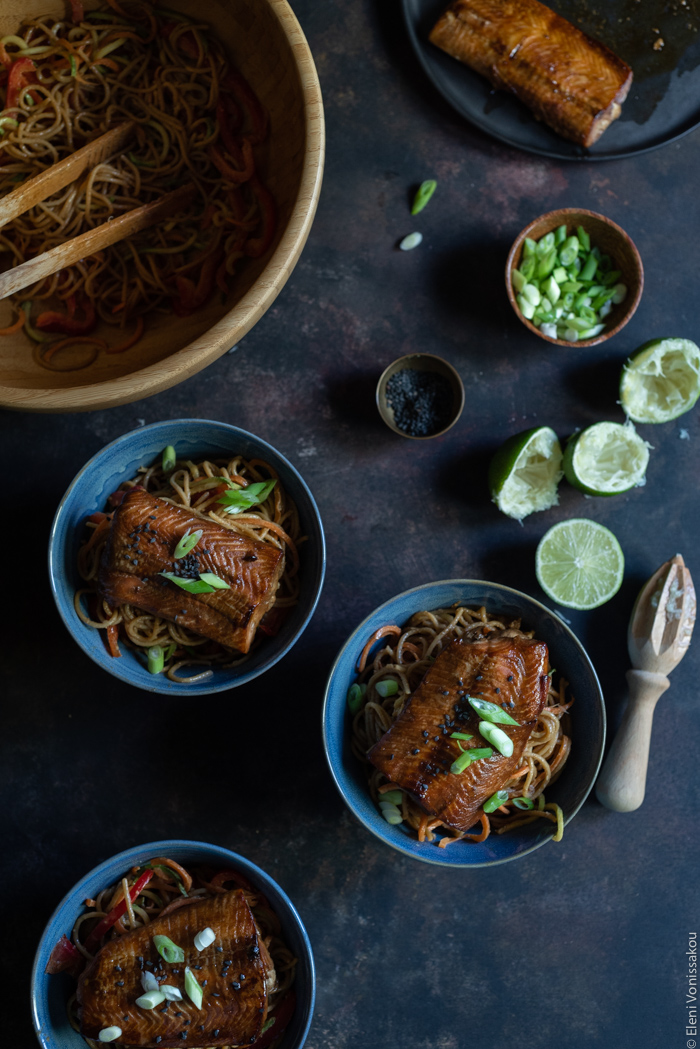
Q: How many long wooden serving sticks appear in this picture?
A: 2